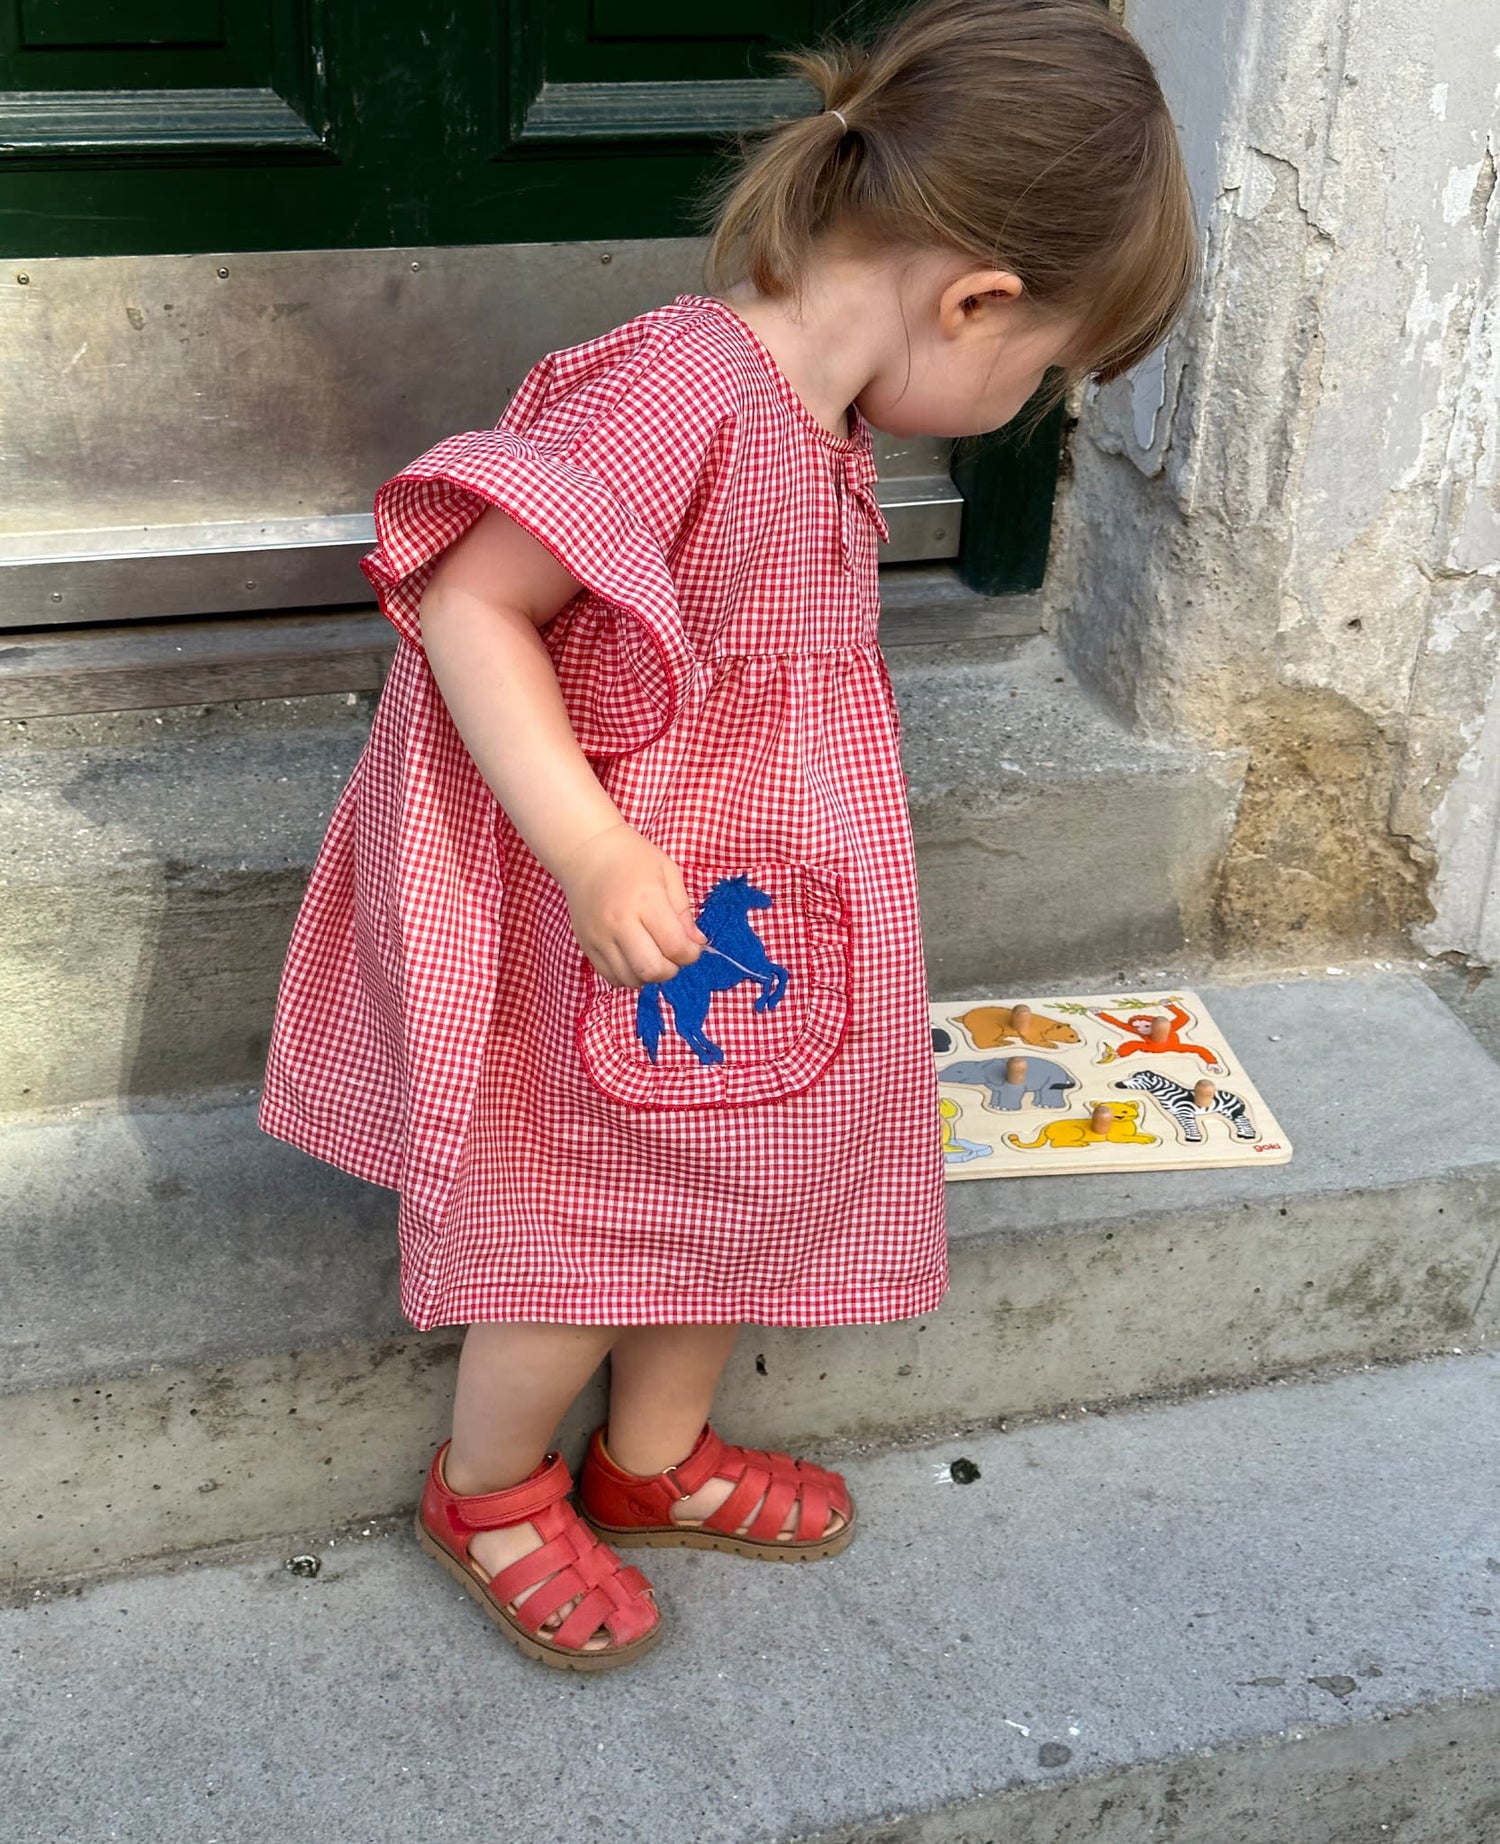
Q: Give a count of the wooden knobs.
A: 5